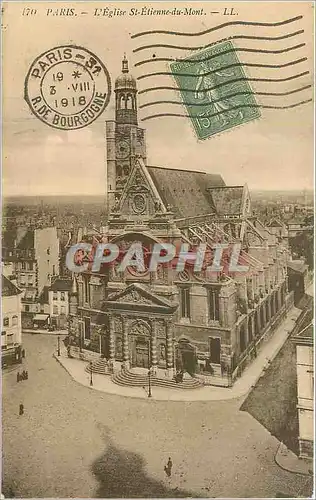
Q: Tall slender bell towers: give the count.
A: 1